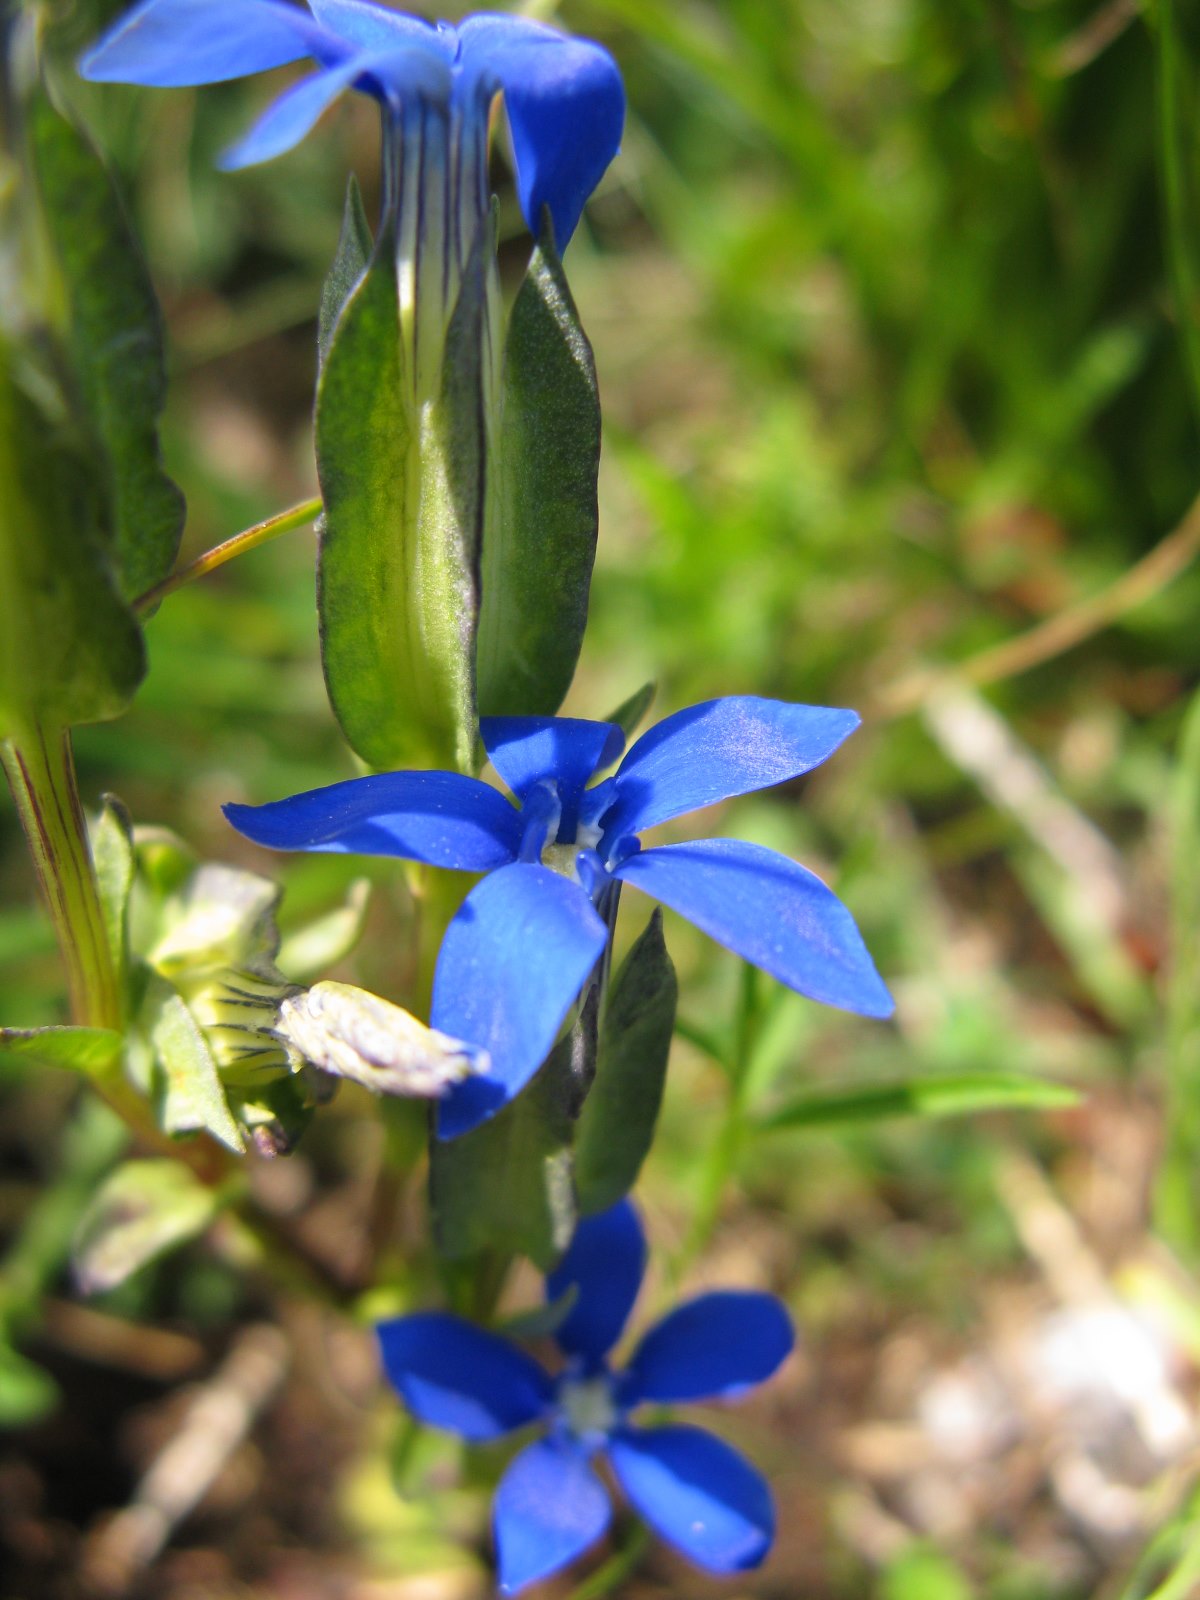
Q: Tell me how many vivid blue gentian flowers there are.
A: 3